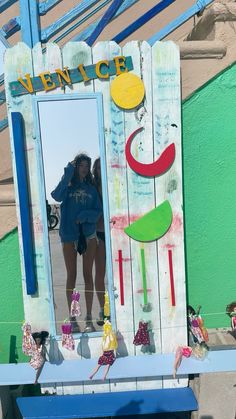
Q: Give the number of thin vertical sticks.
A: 3